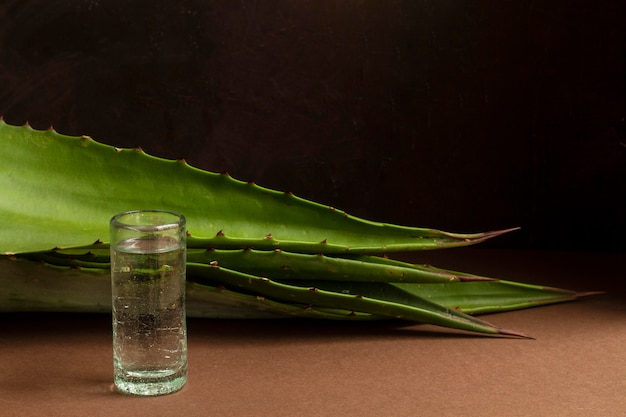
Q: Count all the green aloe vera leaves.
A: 4